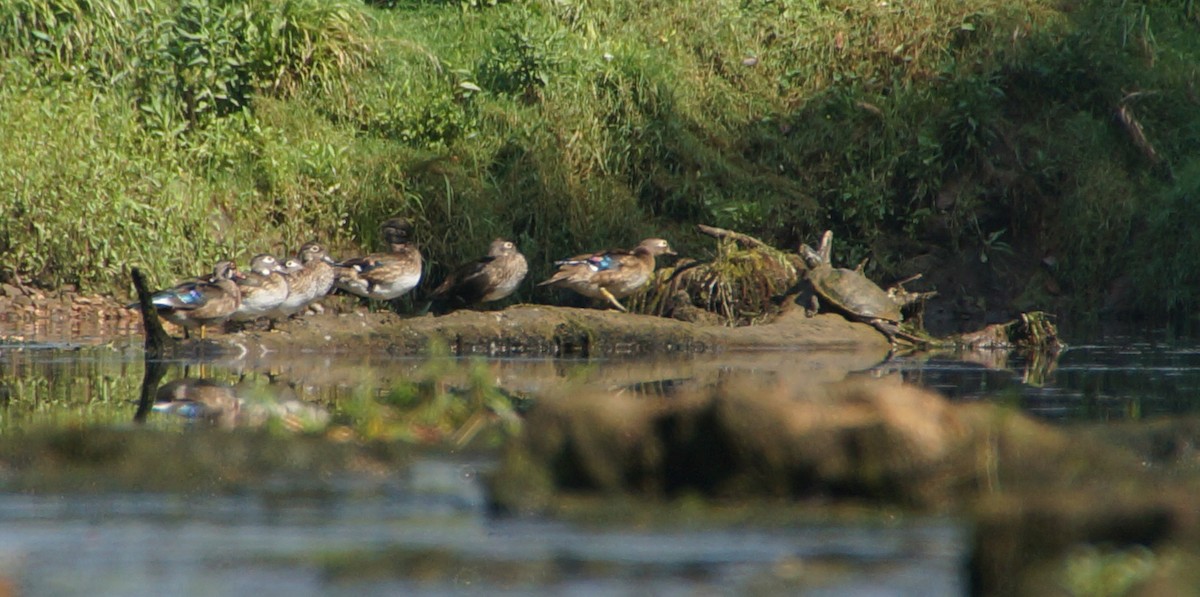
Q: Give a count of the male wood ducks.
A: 1